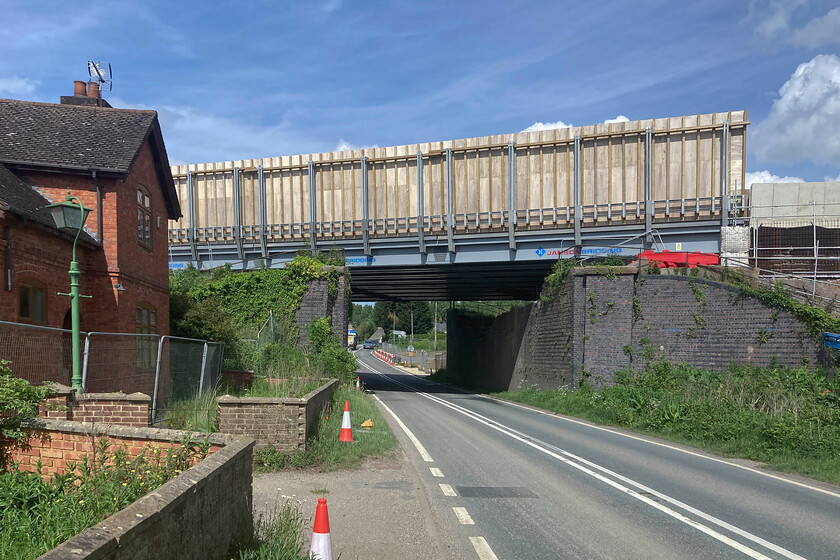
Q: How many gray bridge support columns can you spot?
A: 11